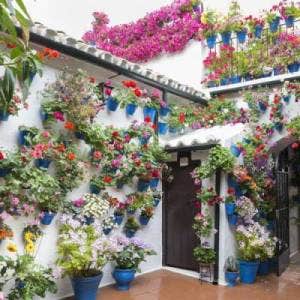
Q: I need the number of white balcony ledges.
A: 1